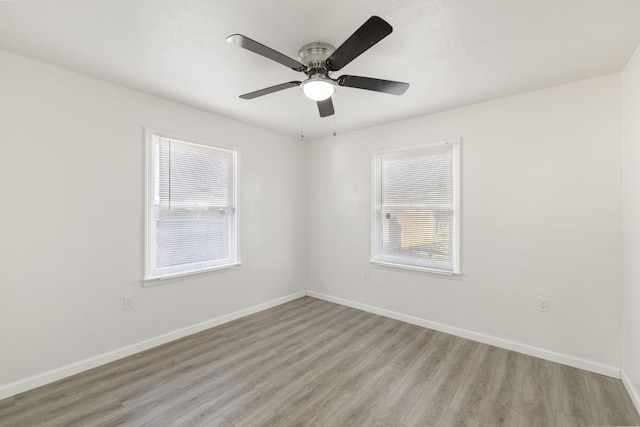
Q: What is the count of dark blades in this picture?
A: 5